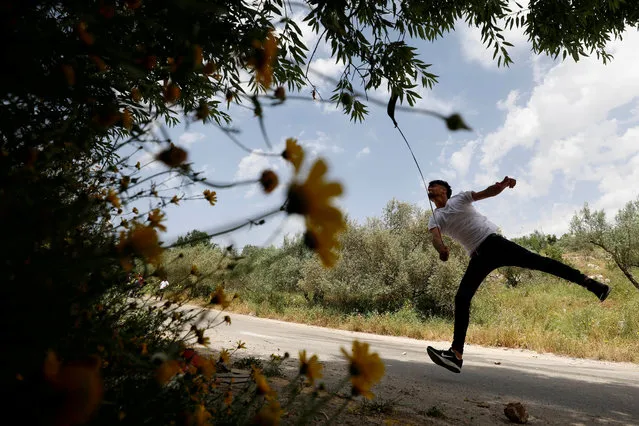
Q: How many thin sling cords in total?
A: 1